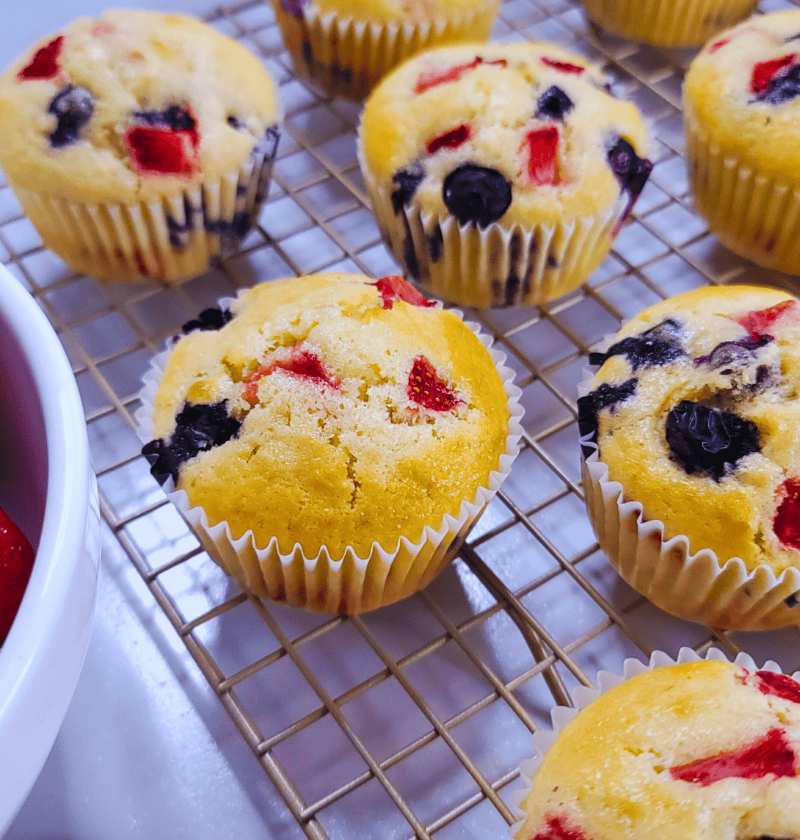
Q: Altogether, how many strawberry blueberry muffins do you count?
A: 8